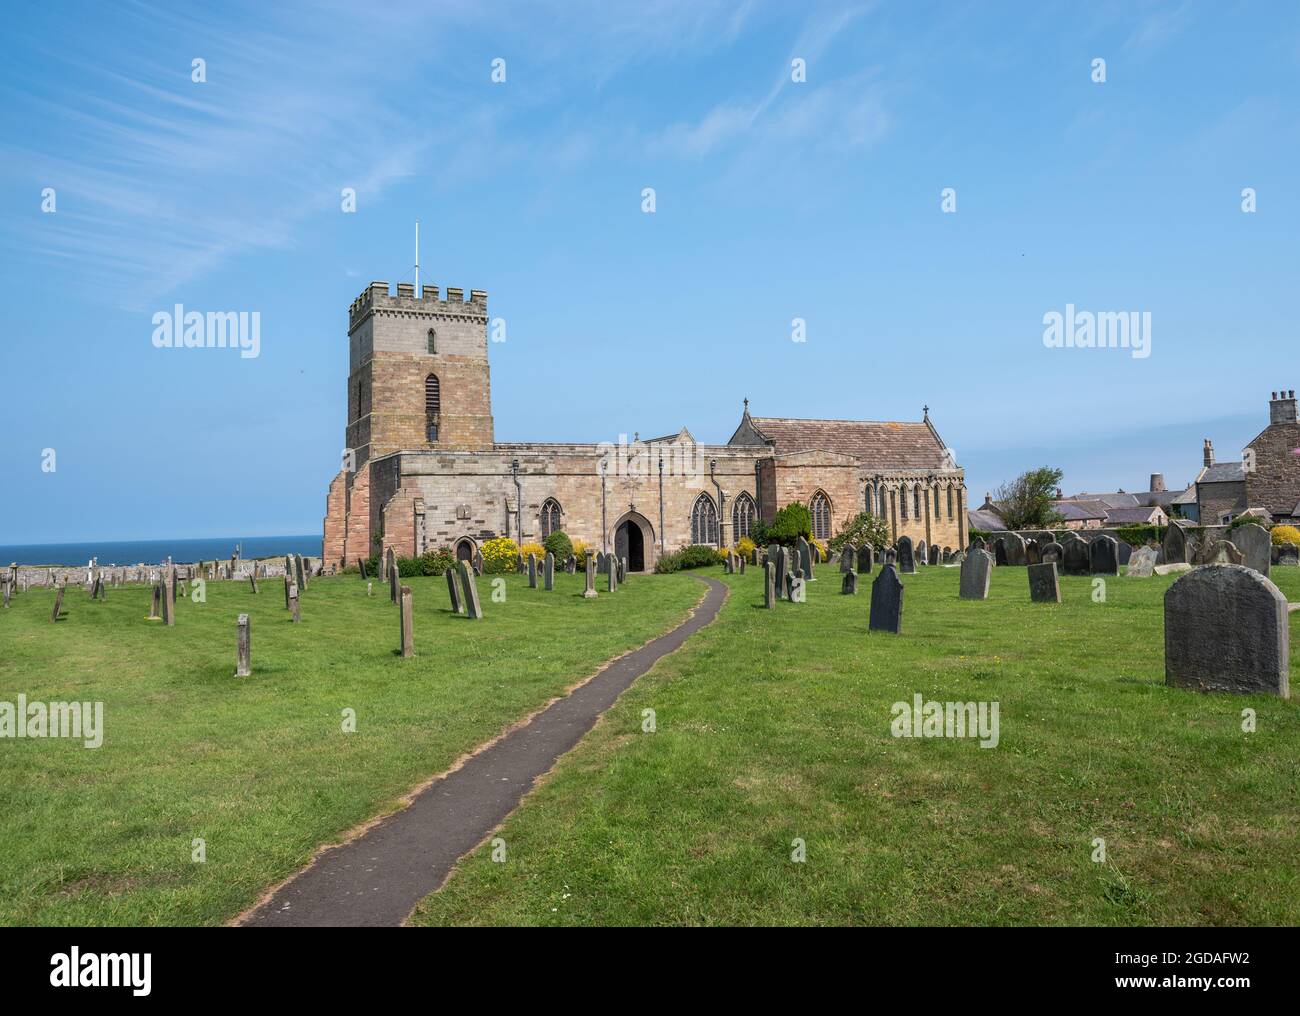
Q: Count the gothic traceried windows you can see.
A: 4